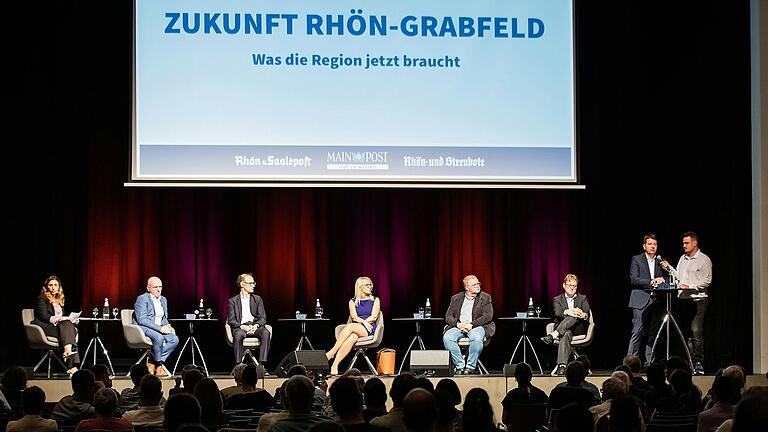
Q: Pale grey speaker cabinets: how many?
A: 1